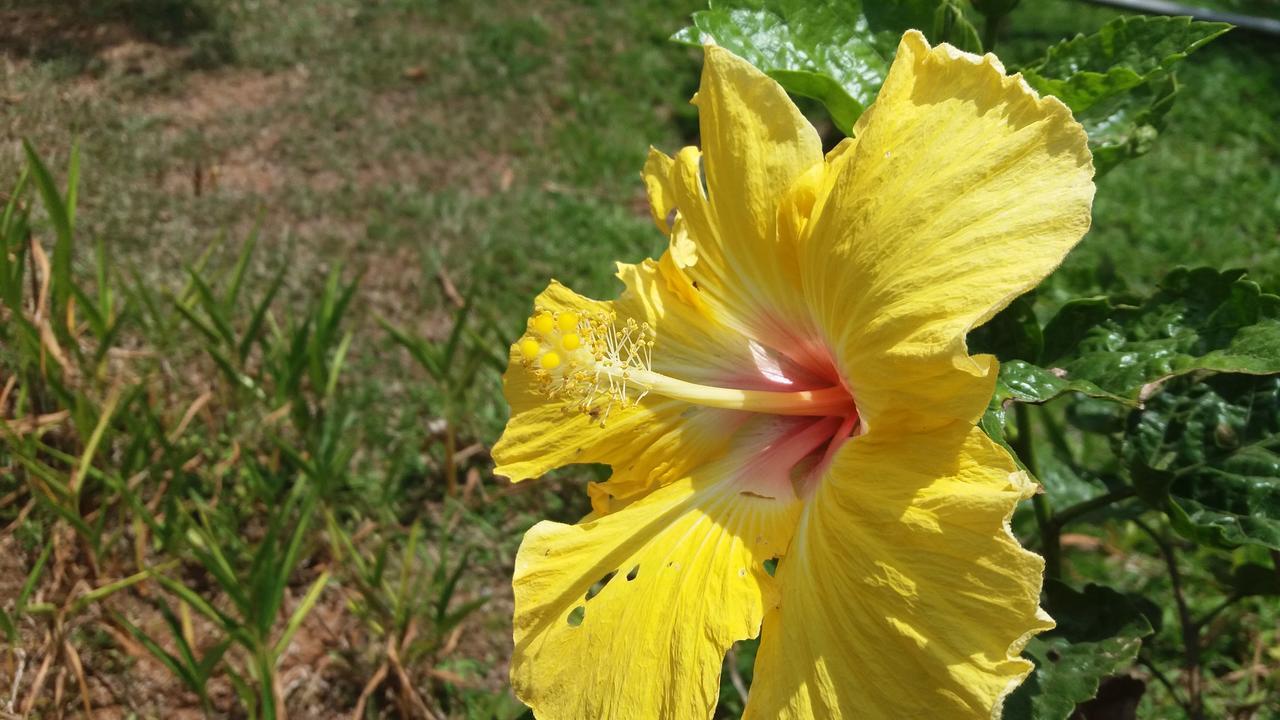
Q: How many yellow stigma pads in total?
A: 5